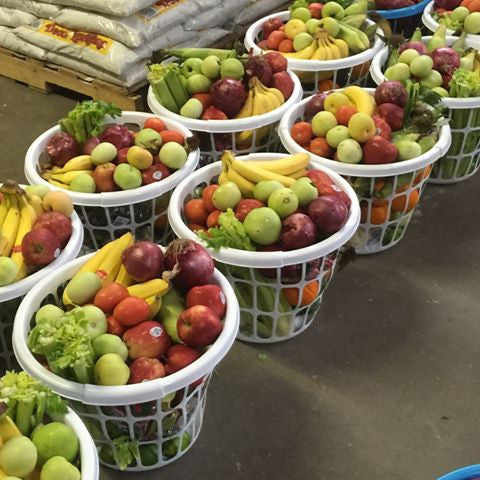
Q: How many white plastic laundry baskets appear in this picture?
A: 10